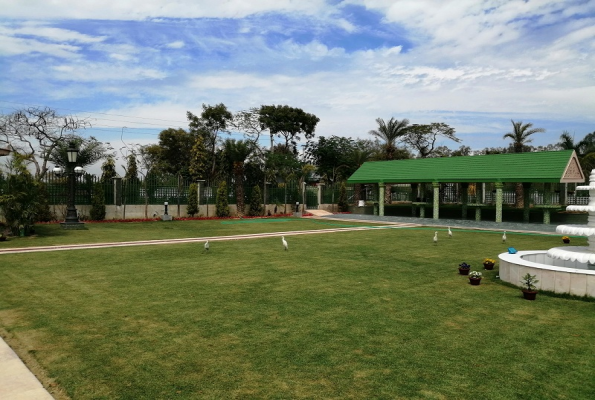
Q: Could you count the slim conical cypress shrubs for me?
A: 5